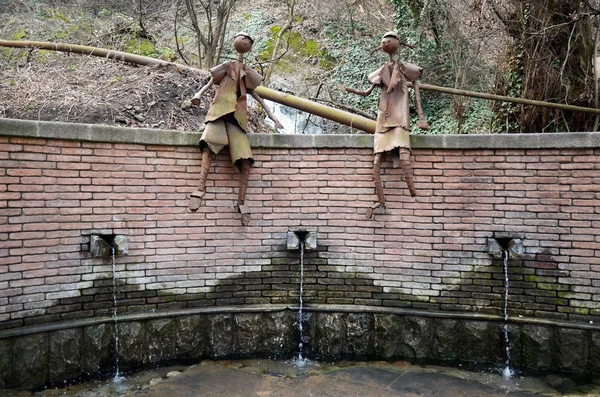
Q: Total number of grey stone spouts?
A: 3